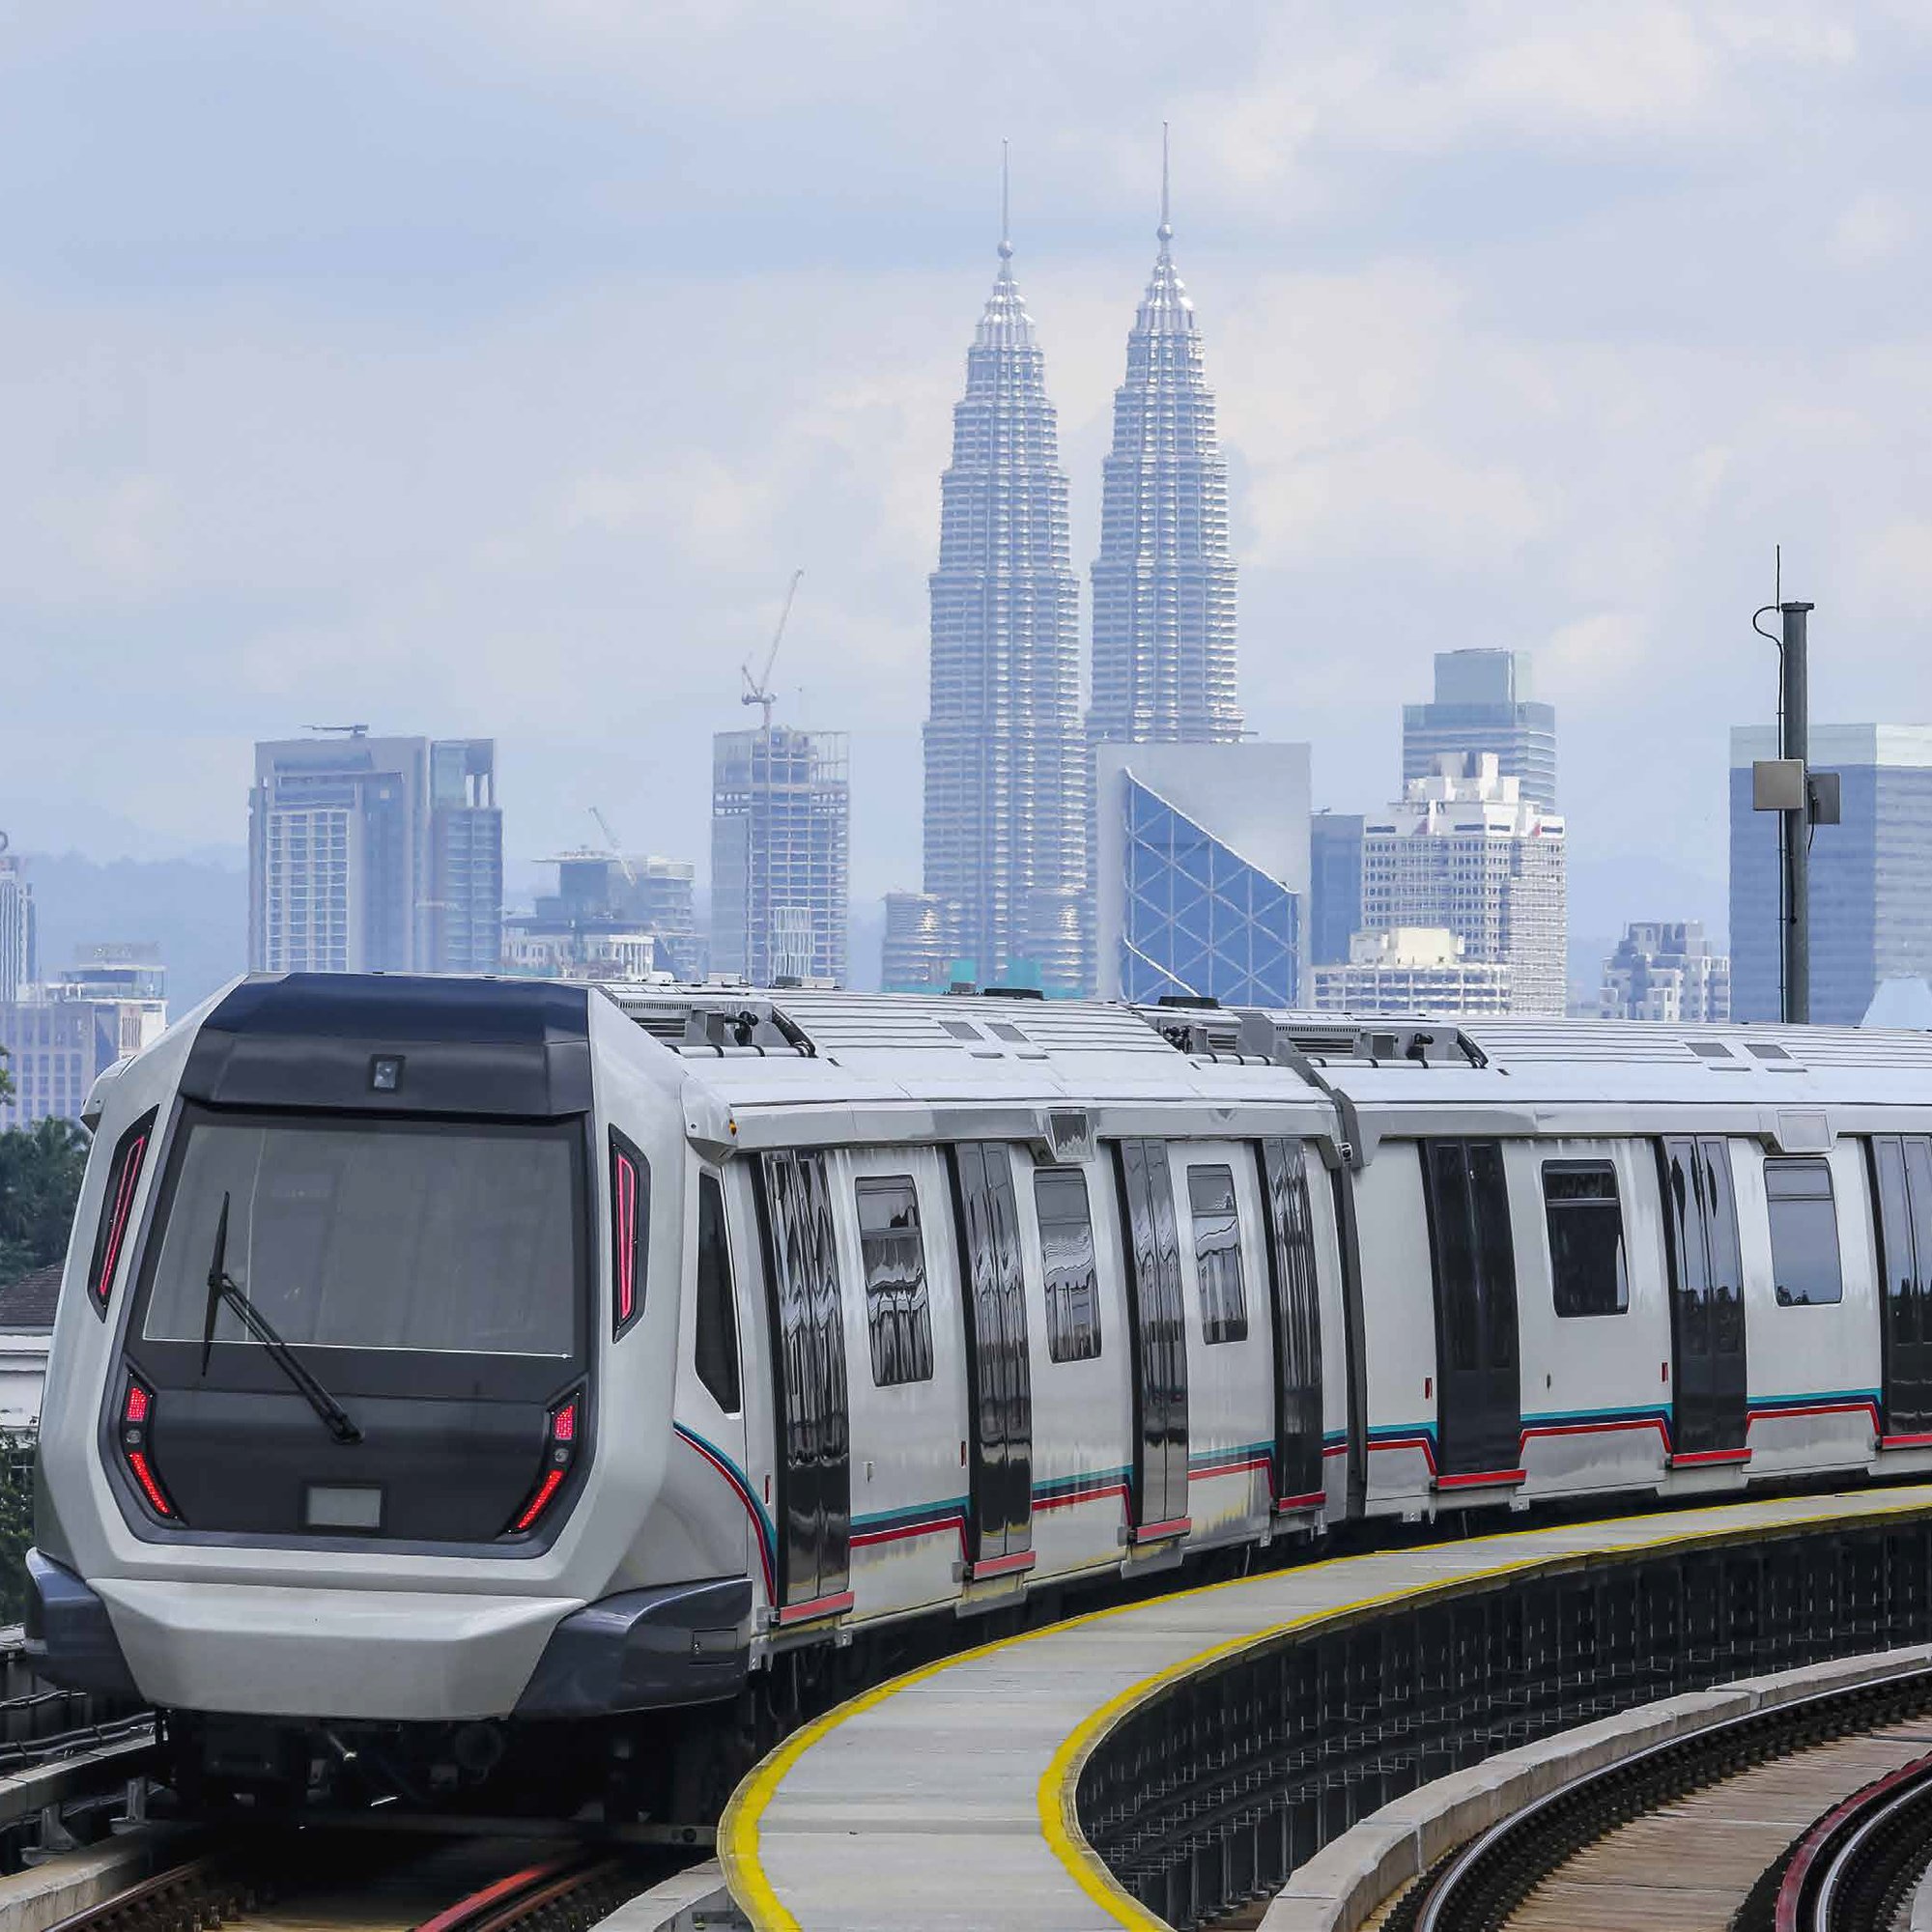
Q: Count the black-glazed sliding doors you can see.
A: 7